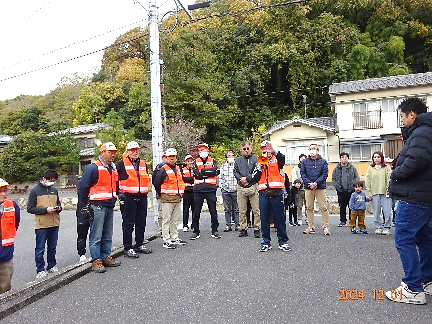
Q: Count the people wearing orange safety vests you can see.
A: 7